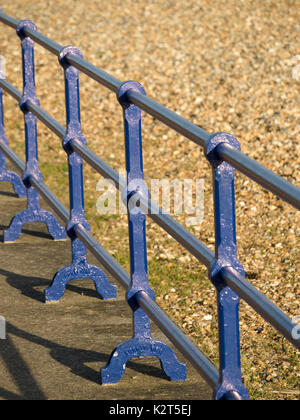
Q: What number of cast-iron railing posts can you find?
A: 5